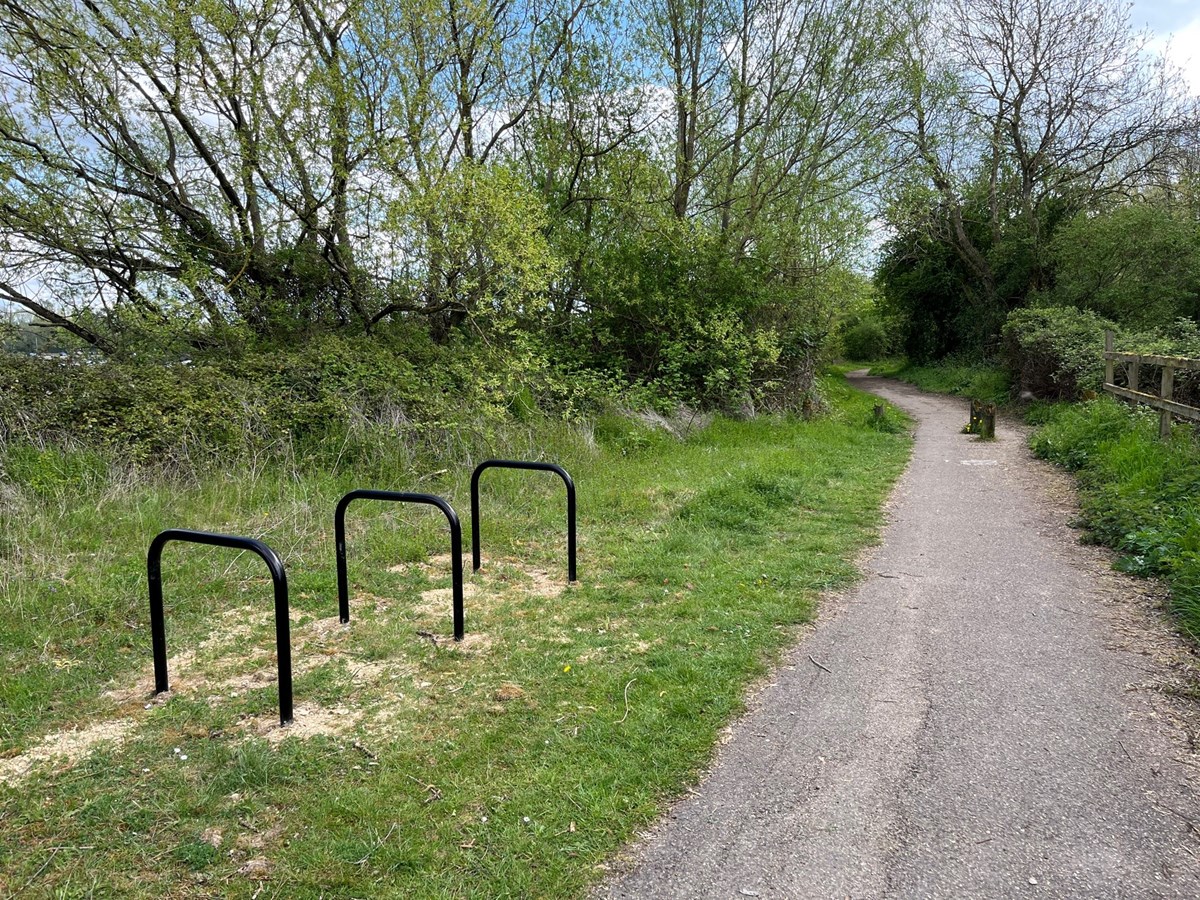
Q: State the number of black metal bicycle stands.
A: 3